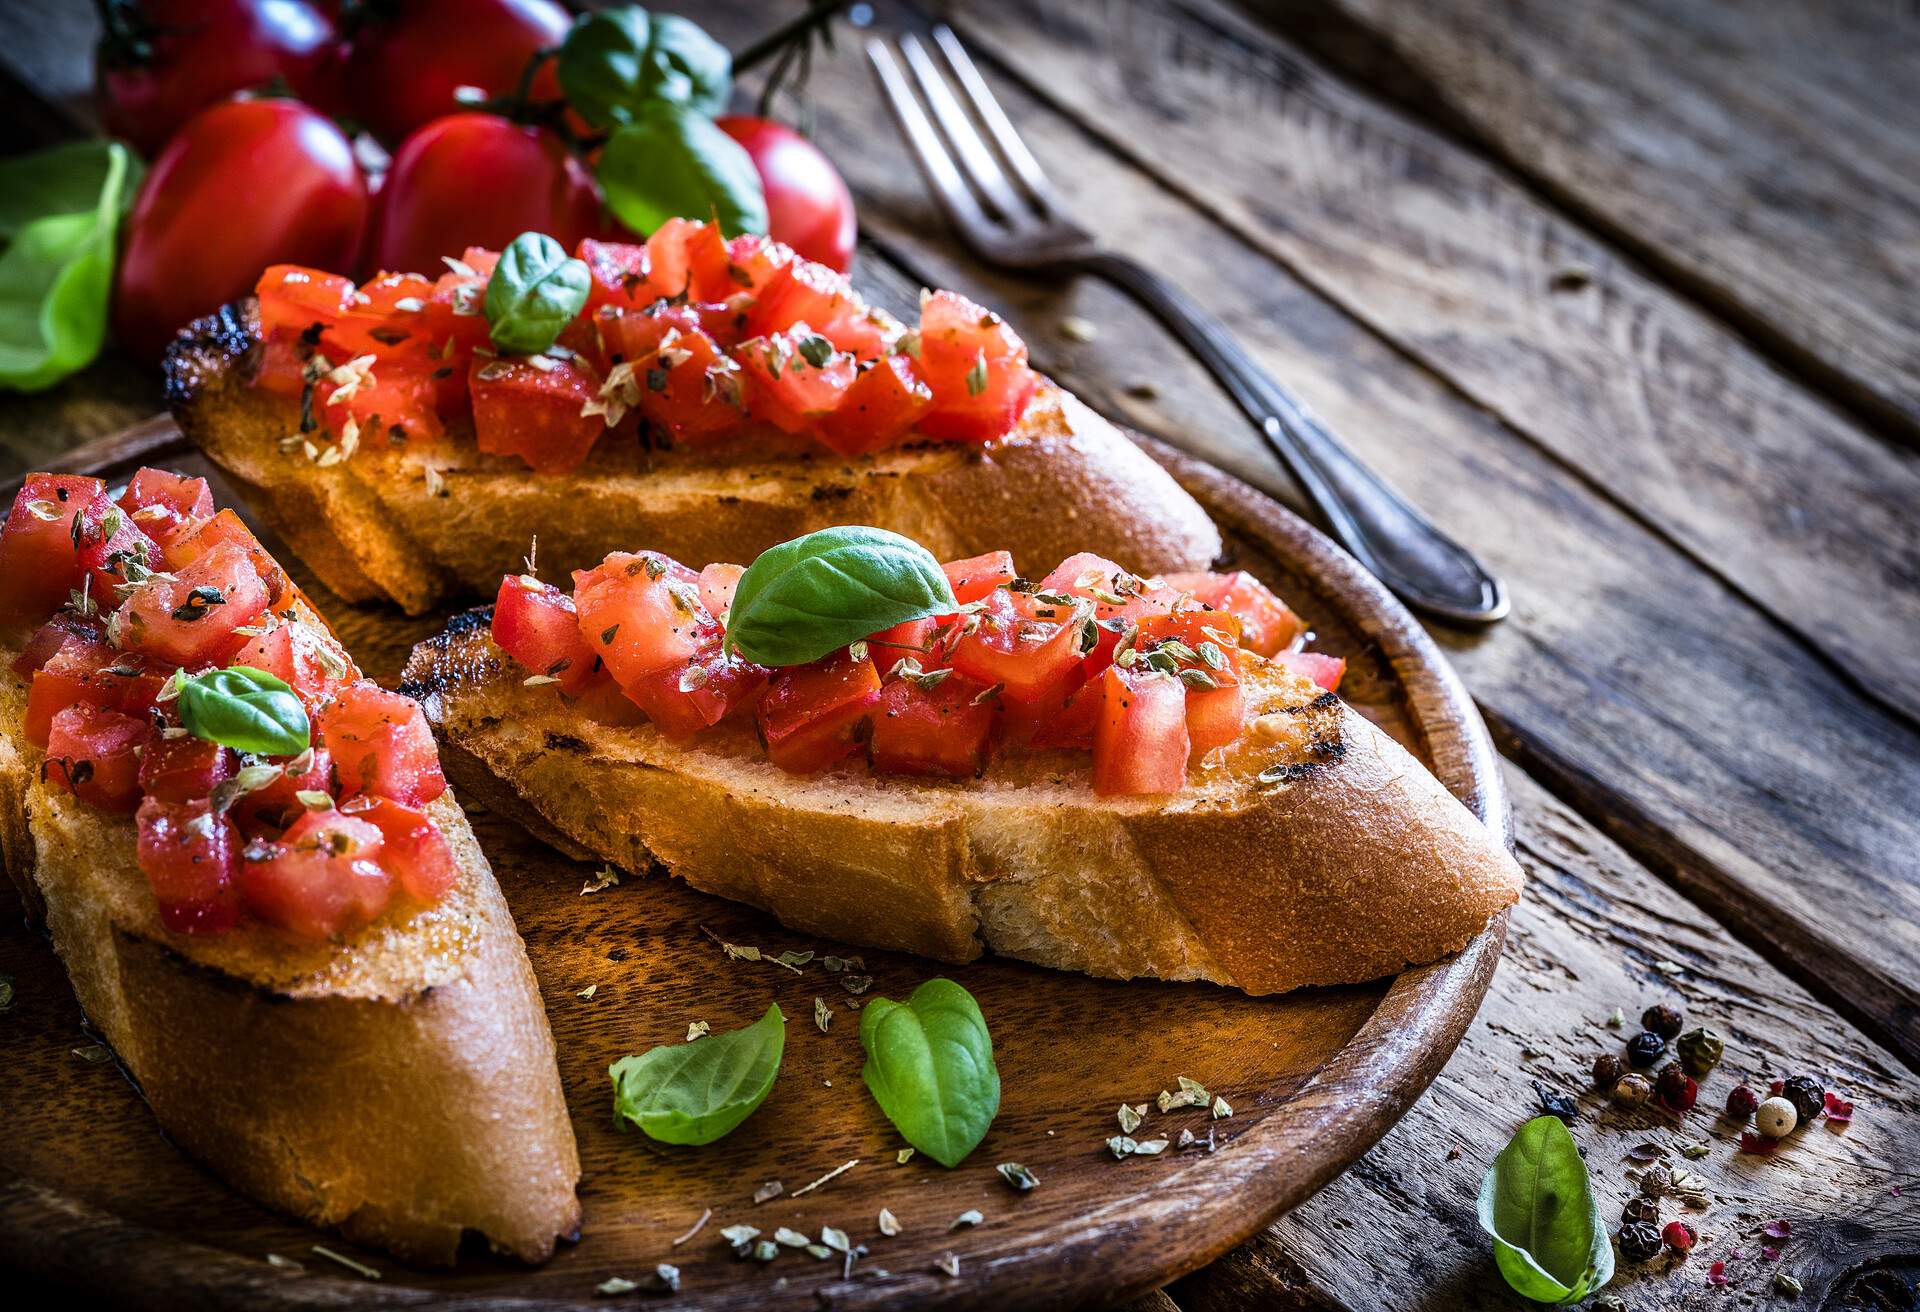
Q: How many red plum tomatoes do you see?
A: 5